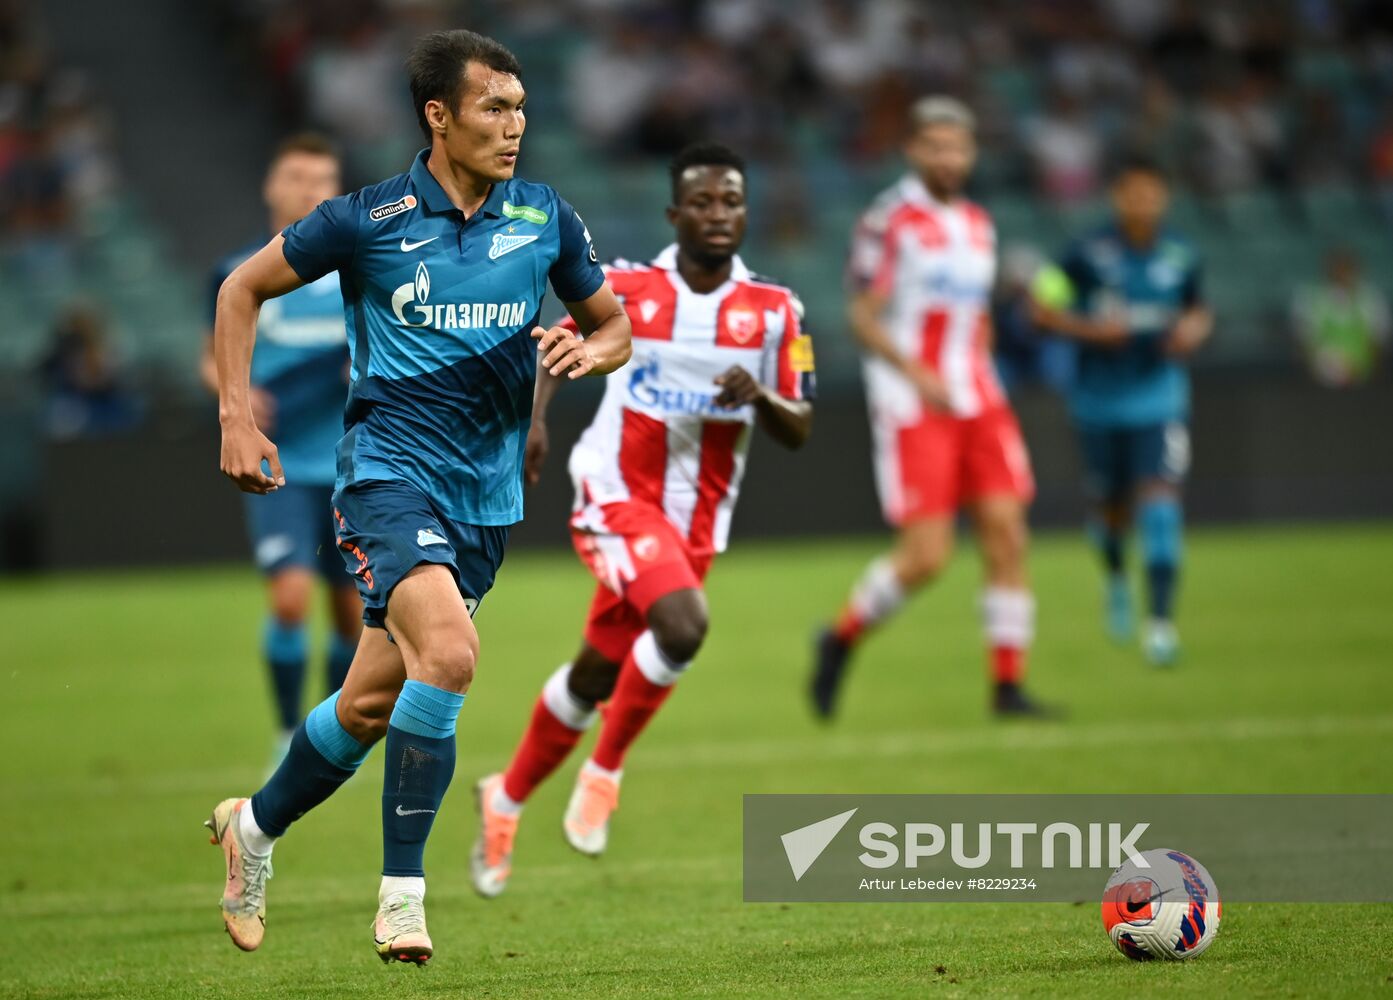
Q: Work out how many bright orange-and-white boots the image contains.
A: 2